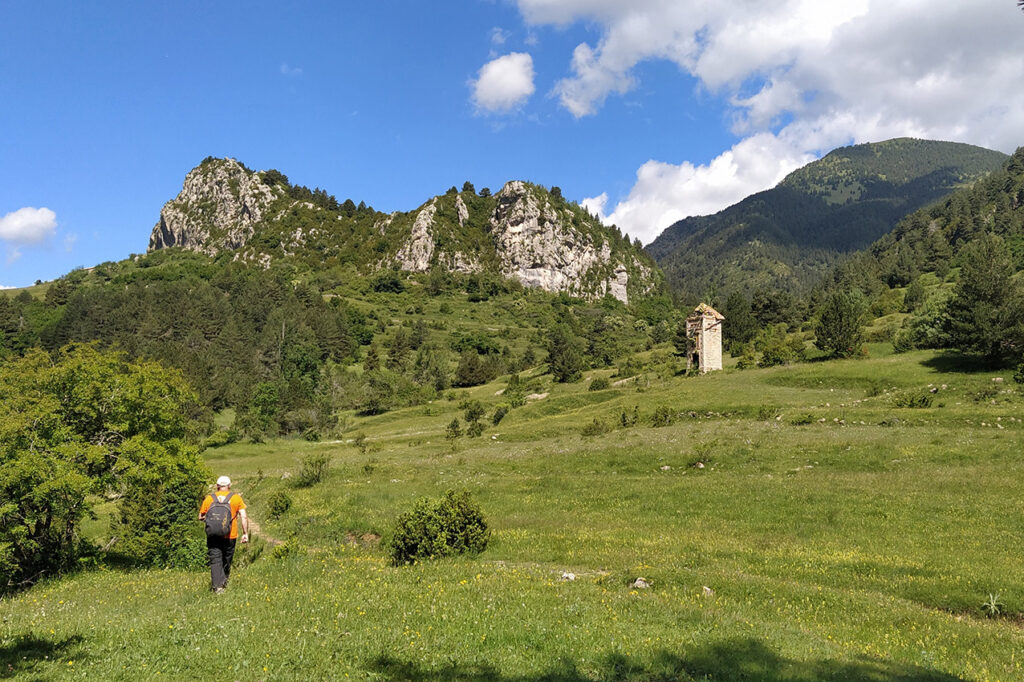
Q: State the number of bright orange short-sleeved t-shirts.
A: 1